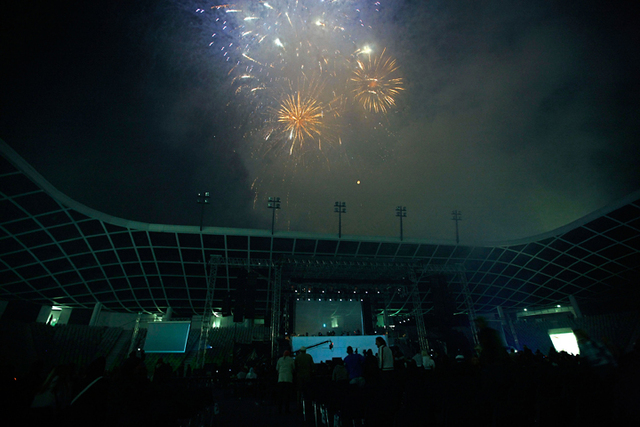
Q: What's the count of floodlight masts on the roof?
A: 5